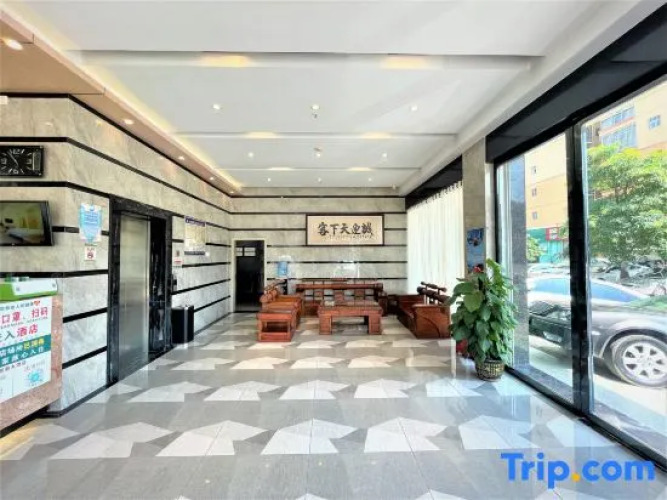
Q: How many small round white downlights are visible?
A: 14